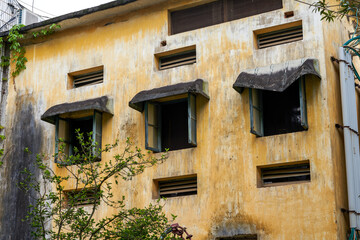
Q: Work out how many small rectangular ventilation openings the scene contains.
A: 6